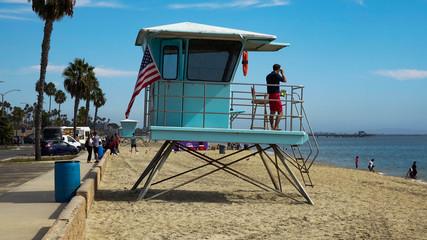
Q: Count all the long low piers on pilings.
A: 1